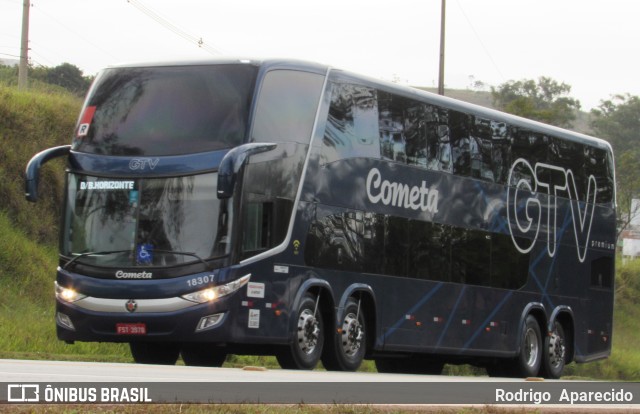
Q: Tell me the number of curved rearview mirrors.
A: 2